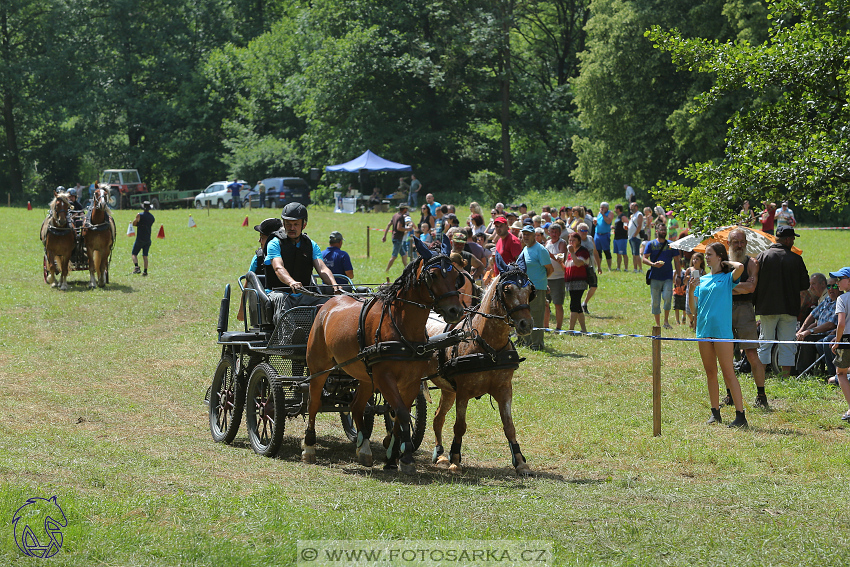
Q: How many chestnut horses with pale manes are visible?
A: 2